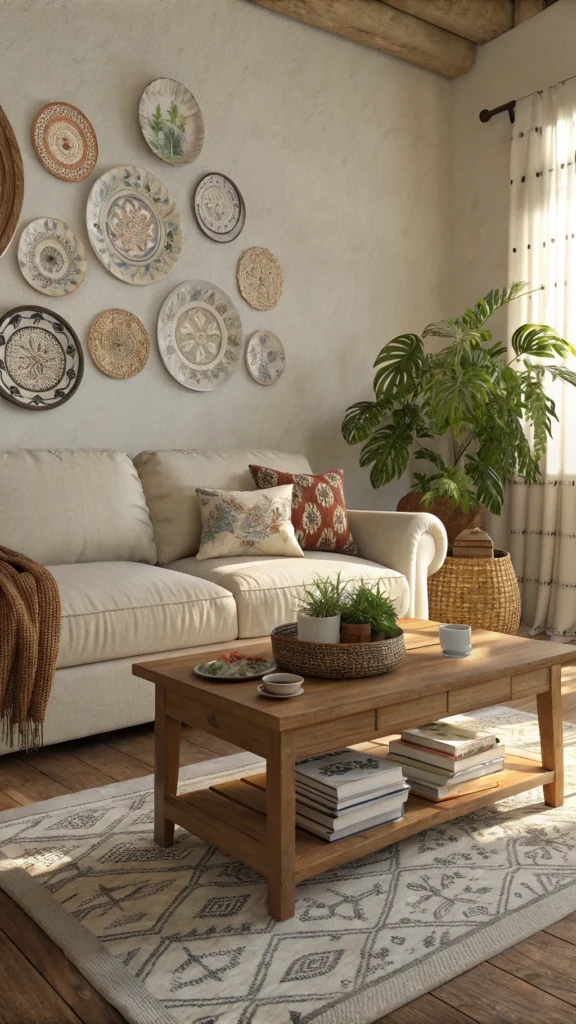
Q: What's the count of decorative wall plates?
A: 11